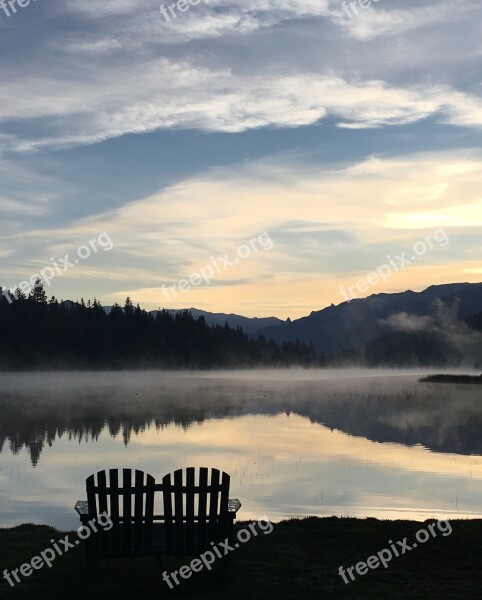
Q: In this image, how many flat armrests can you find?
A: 2